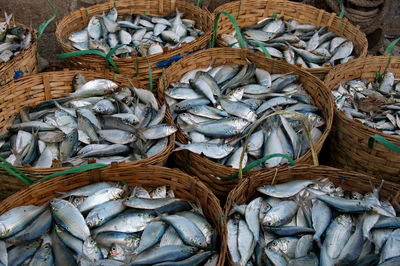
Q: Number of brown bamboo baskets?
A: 8